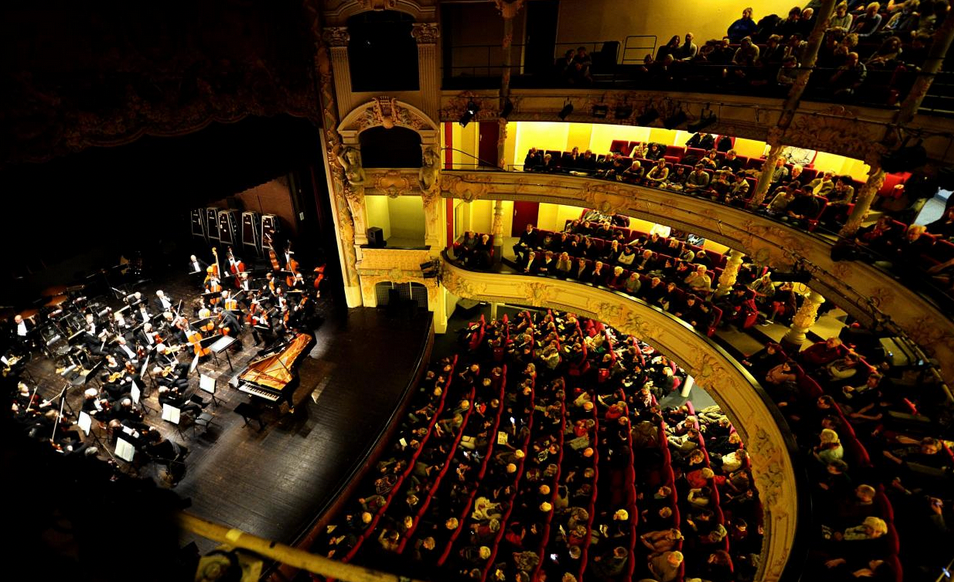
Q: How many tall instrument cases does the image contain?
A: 5